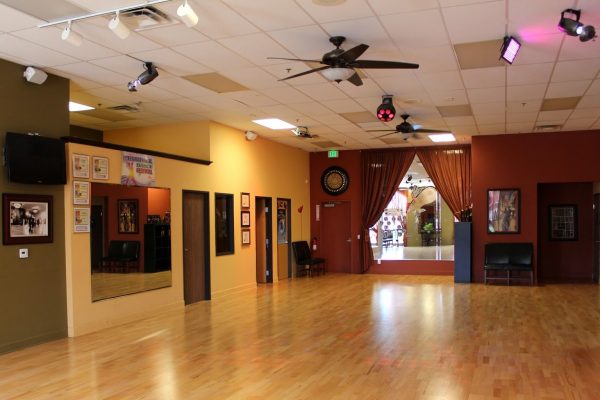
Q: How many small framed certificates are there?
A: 7